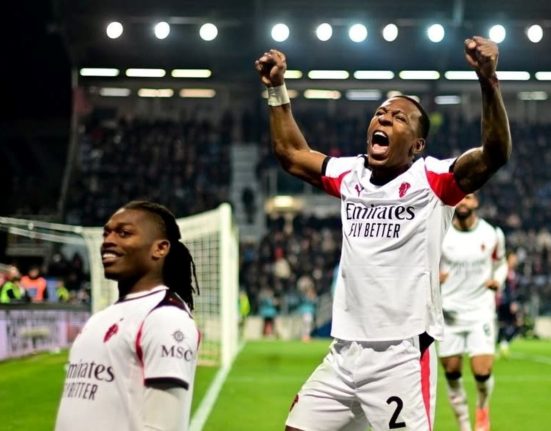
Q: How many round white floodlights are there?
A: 10